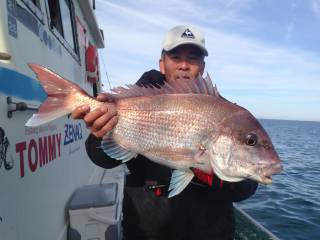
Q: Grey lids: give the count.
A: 1